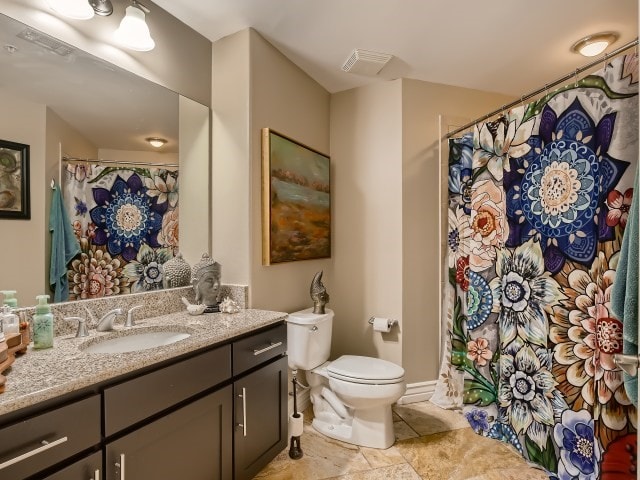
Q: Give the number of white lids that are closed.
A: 1